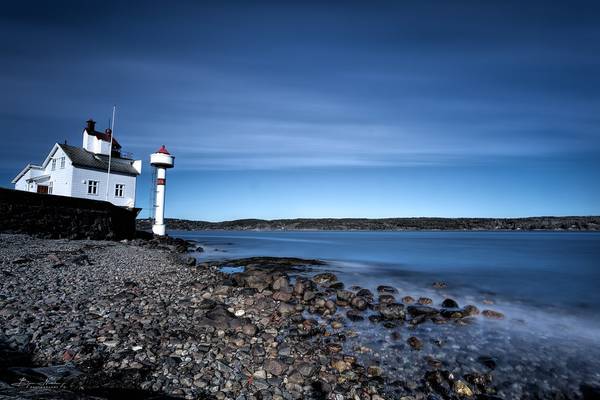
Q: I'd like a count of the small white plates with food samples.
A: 0